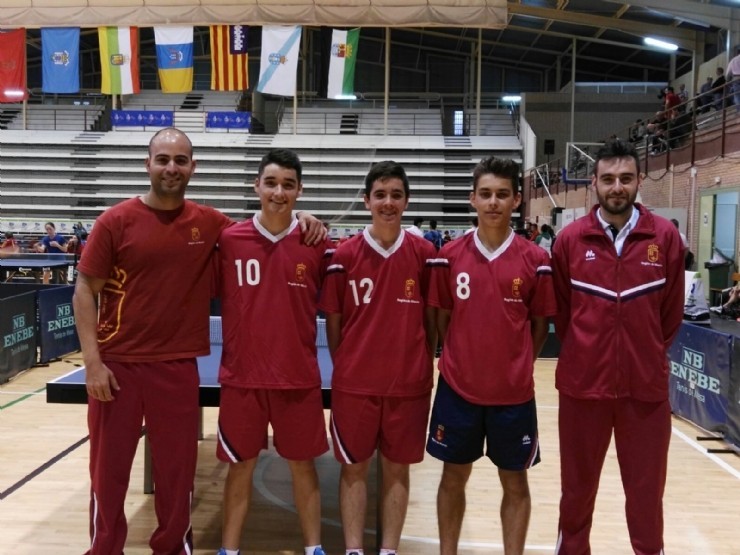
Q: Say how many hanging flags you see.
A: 7